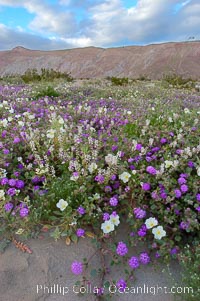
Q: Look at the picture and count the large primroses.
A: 6